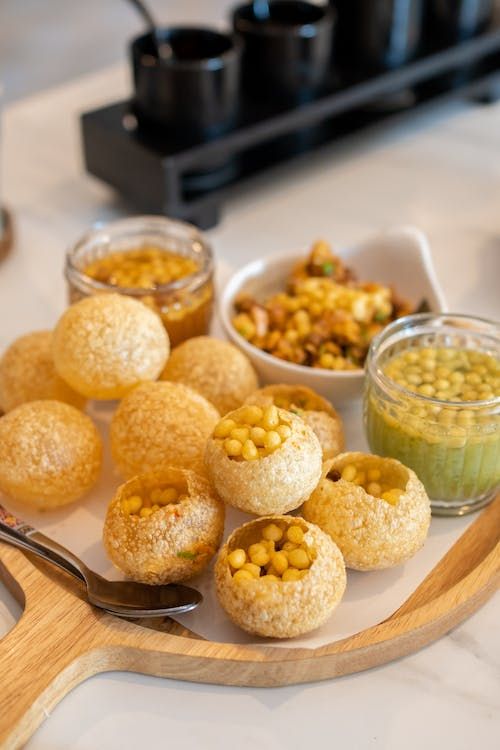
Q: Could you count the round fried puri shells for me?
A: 10